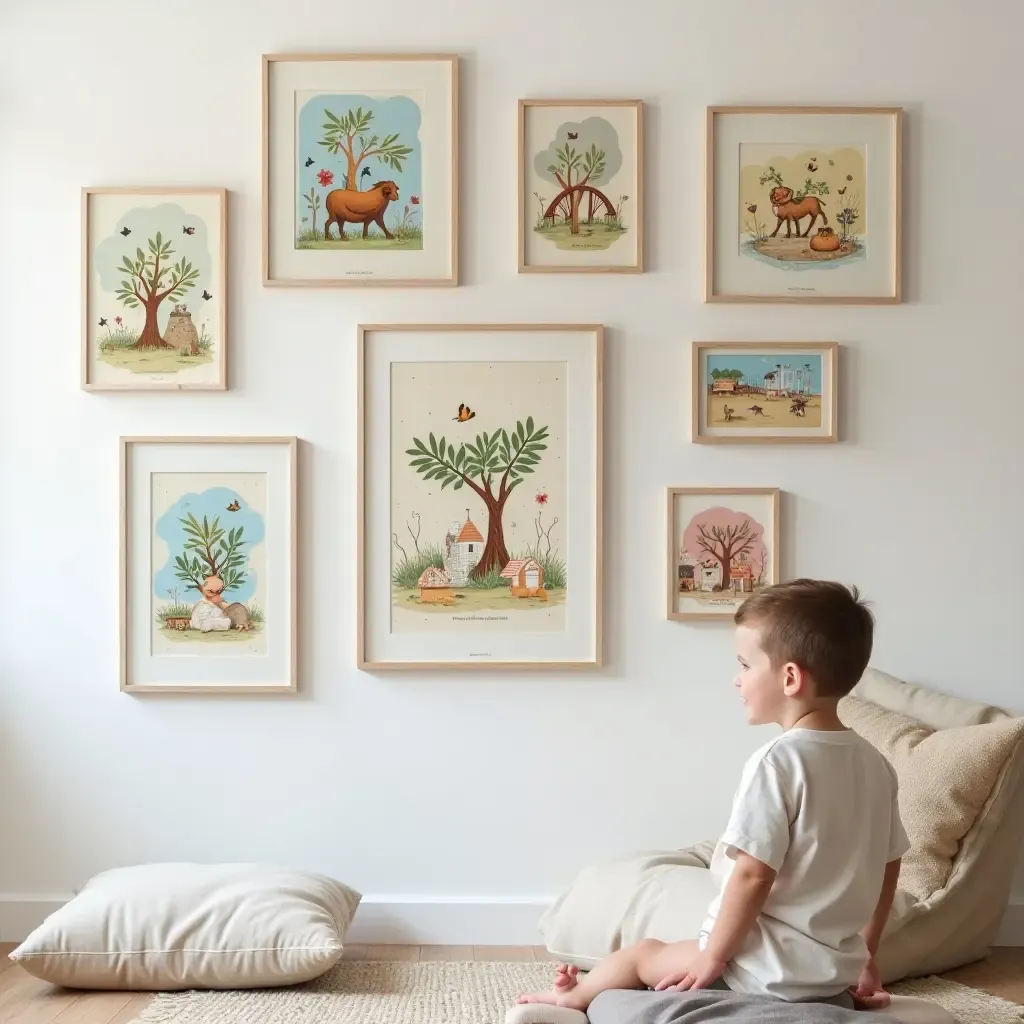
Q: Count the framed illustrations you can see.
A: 8